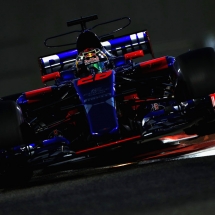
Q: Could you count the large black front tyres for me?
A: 2